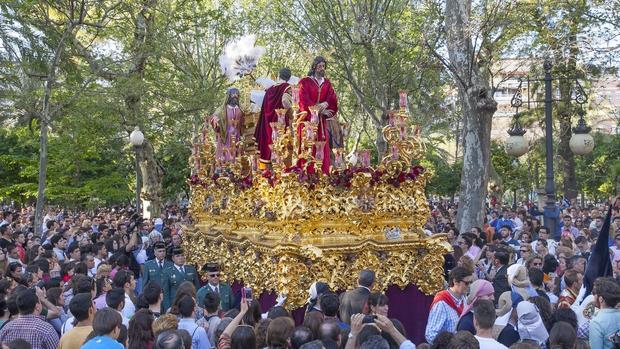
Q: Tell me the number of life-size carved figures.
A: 3